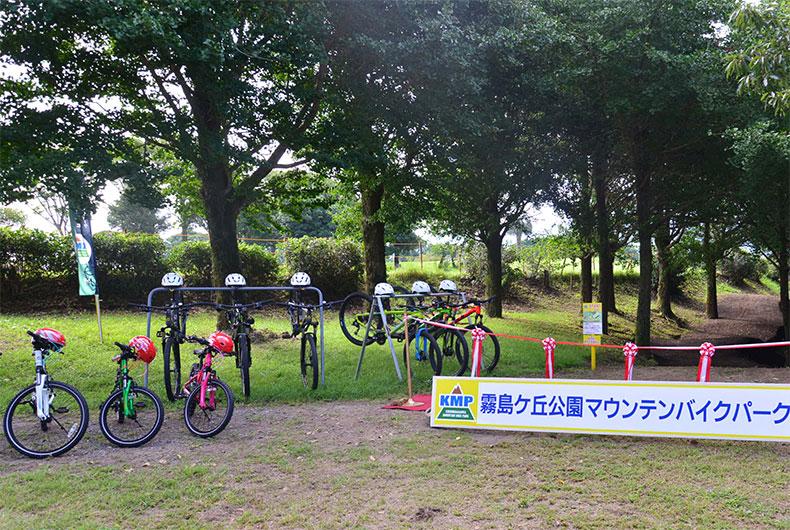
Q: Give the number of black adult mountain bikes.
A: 3